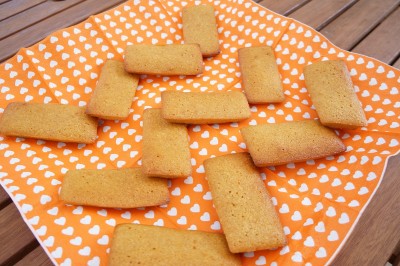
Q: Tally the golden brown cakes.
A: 12